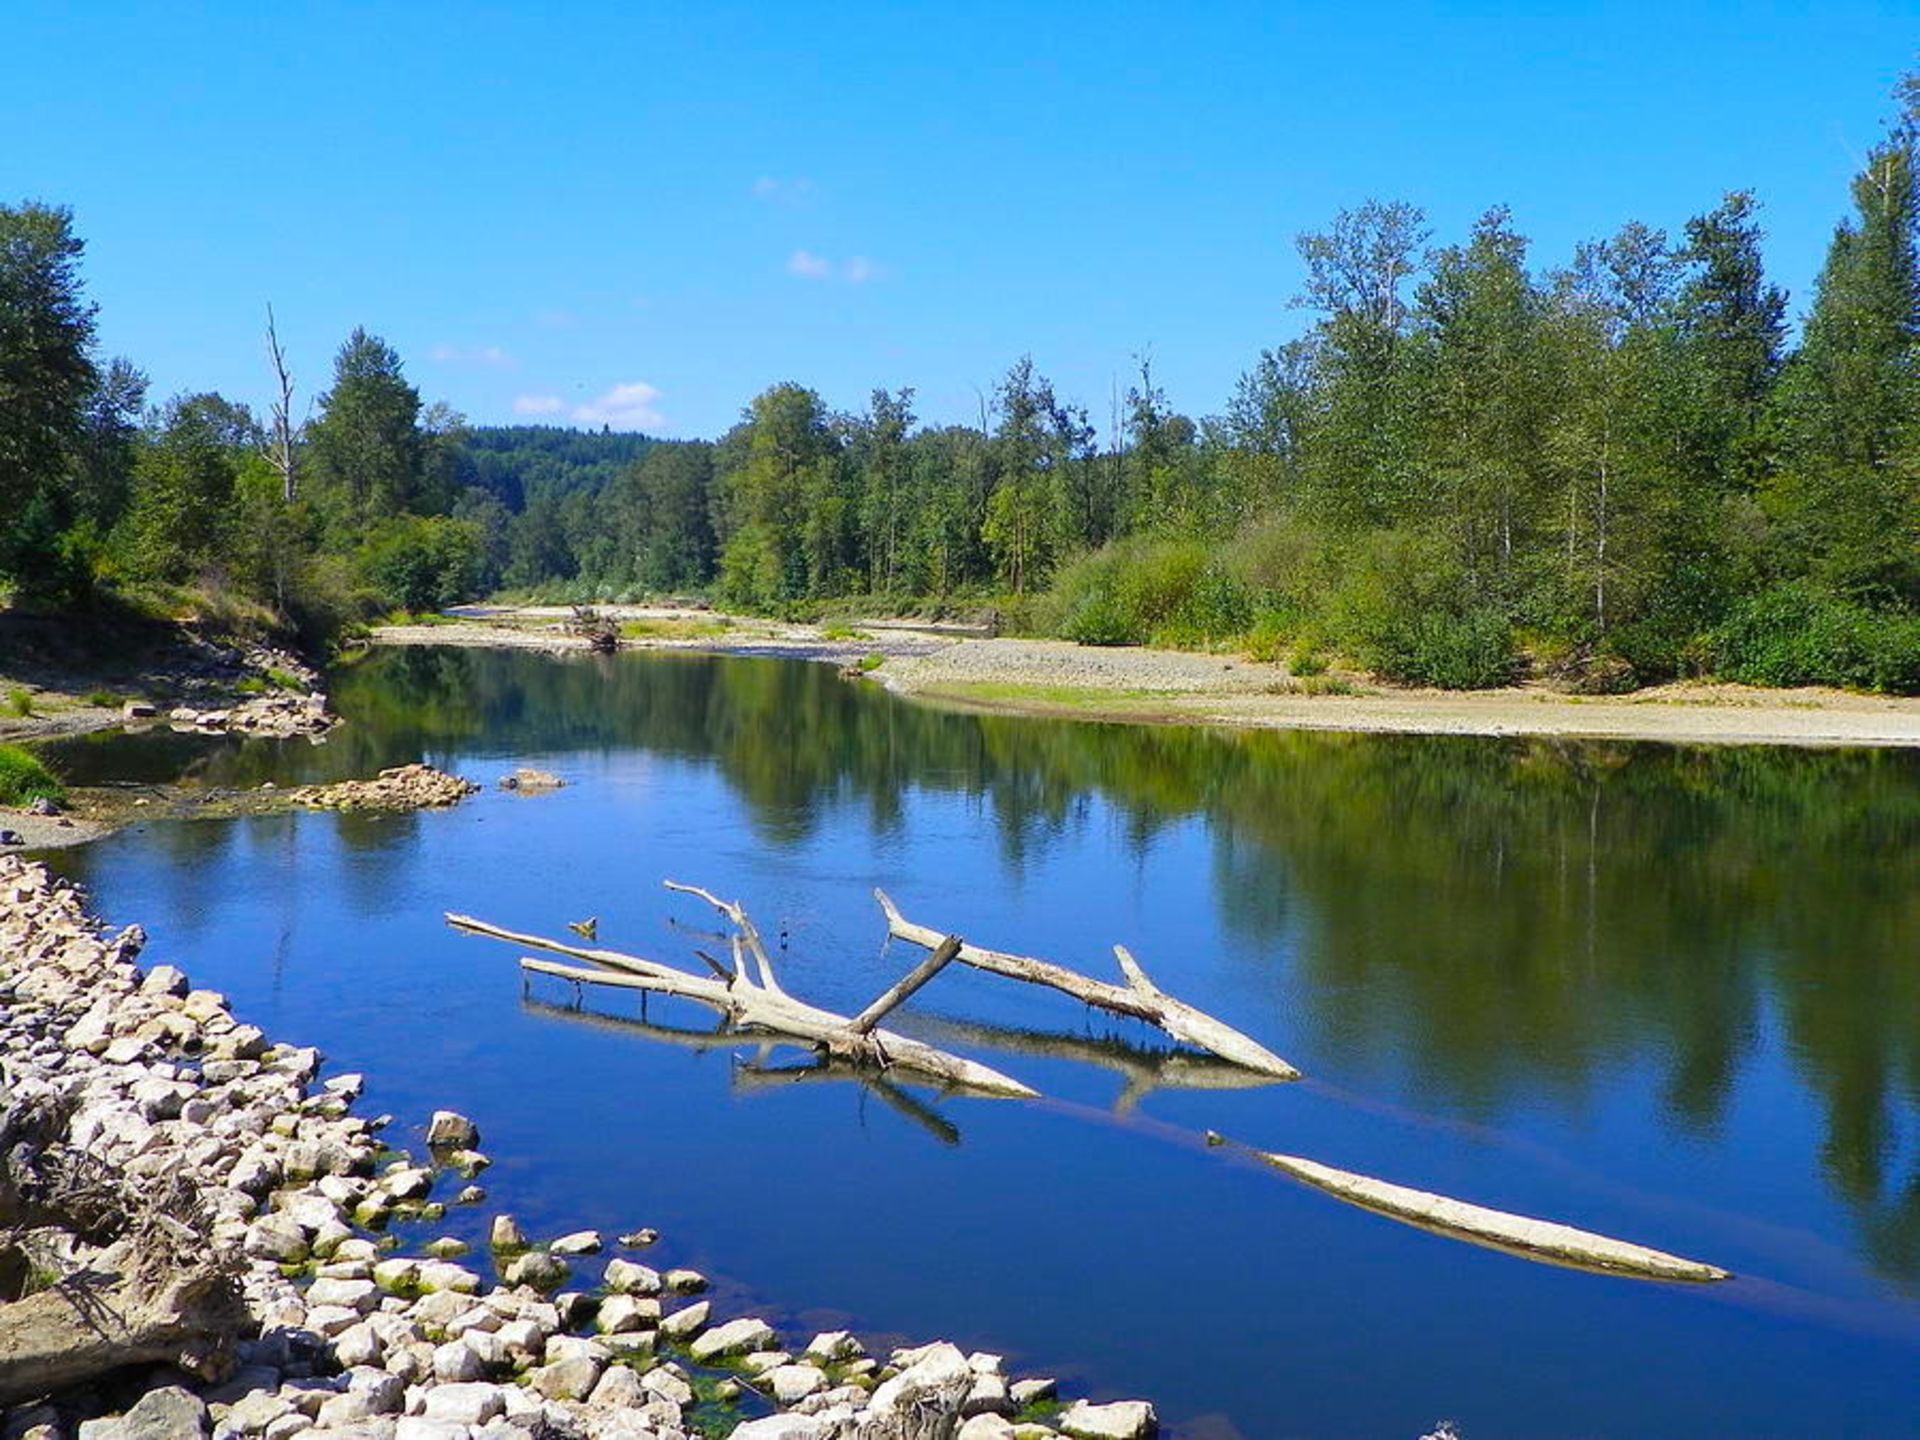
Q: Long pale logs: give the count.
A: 3